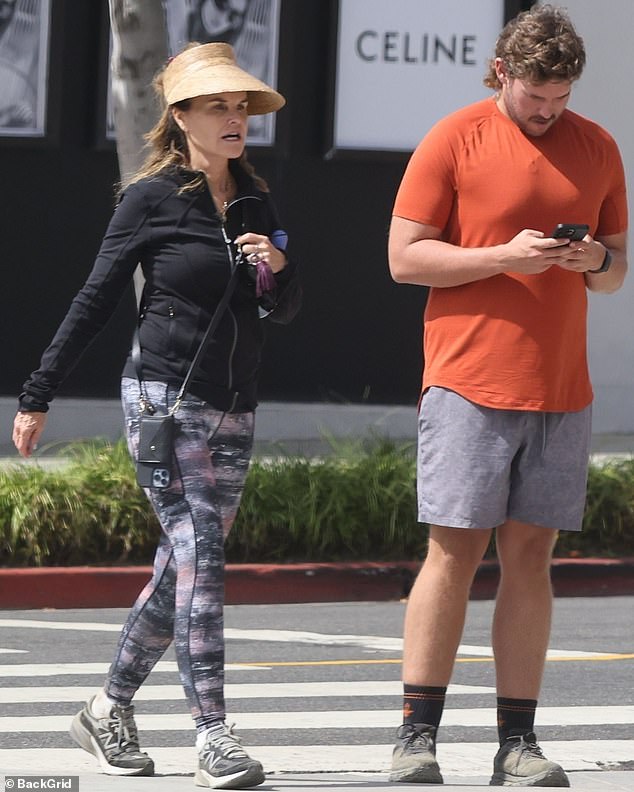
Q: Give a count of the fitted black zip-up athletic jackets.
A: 1